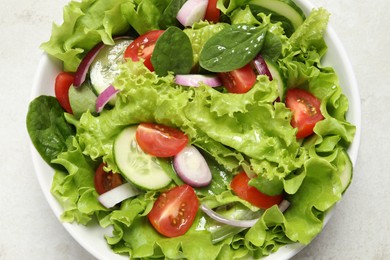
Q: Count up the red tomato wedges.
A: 9